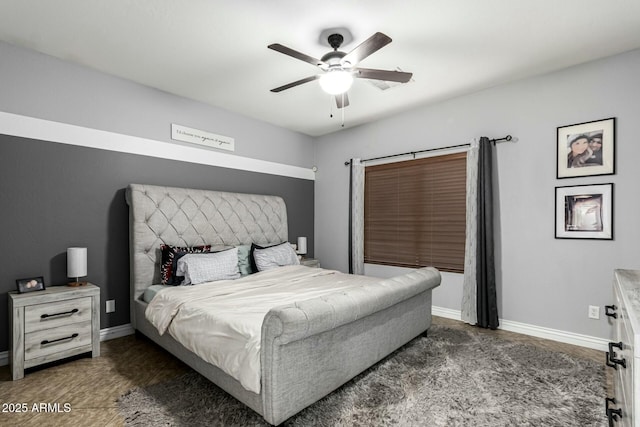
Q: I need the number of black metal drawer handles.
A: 7